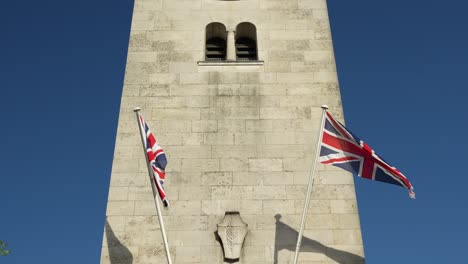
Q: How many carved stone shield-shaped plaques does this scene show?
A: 1